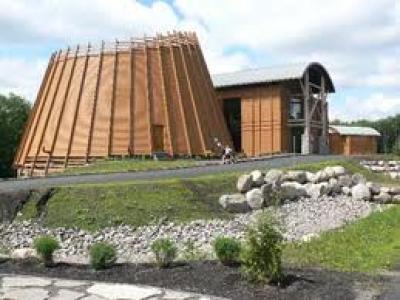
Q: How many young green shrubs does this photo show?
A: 5